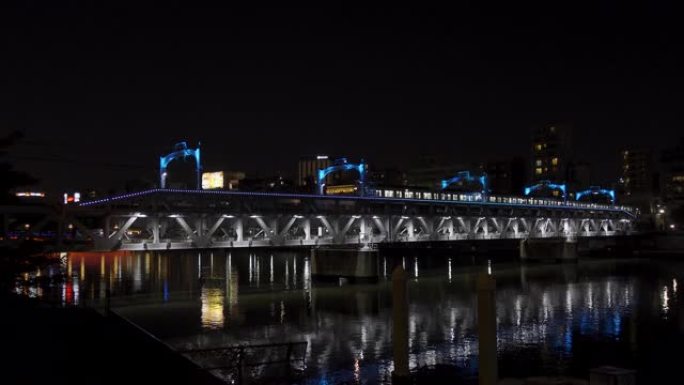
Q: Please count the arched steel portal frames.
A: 5